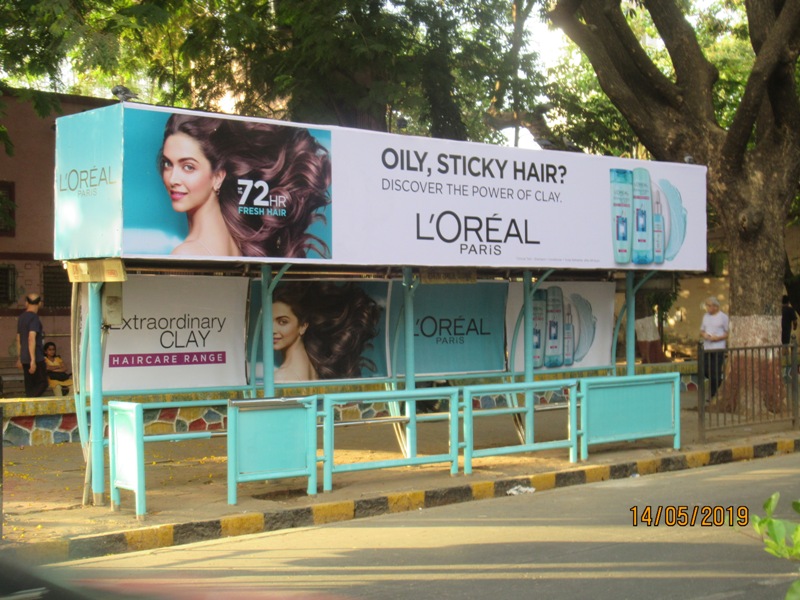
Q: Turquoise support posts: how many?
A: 5